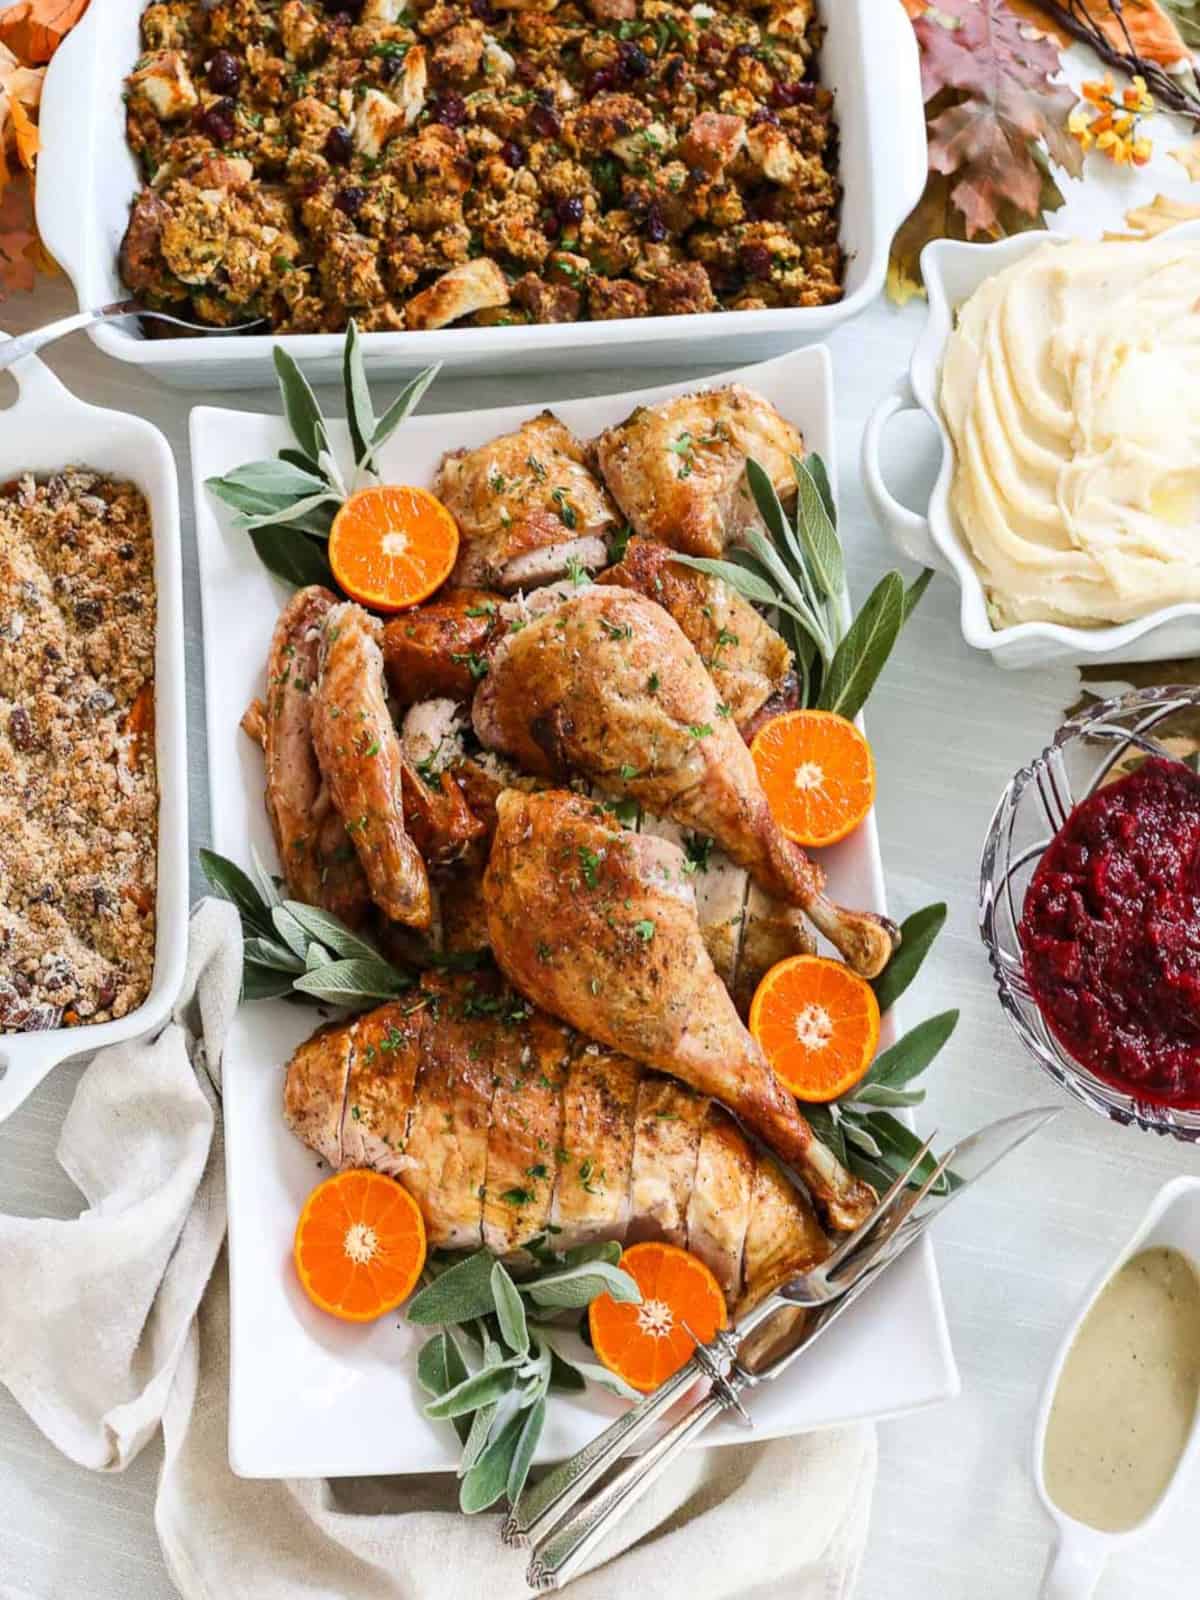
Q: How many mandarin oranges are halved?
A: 5